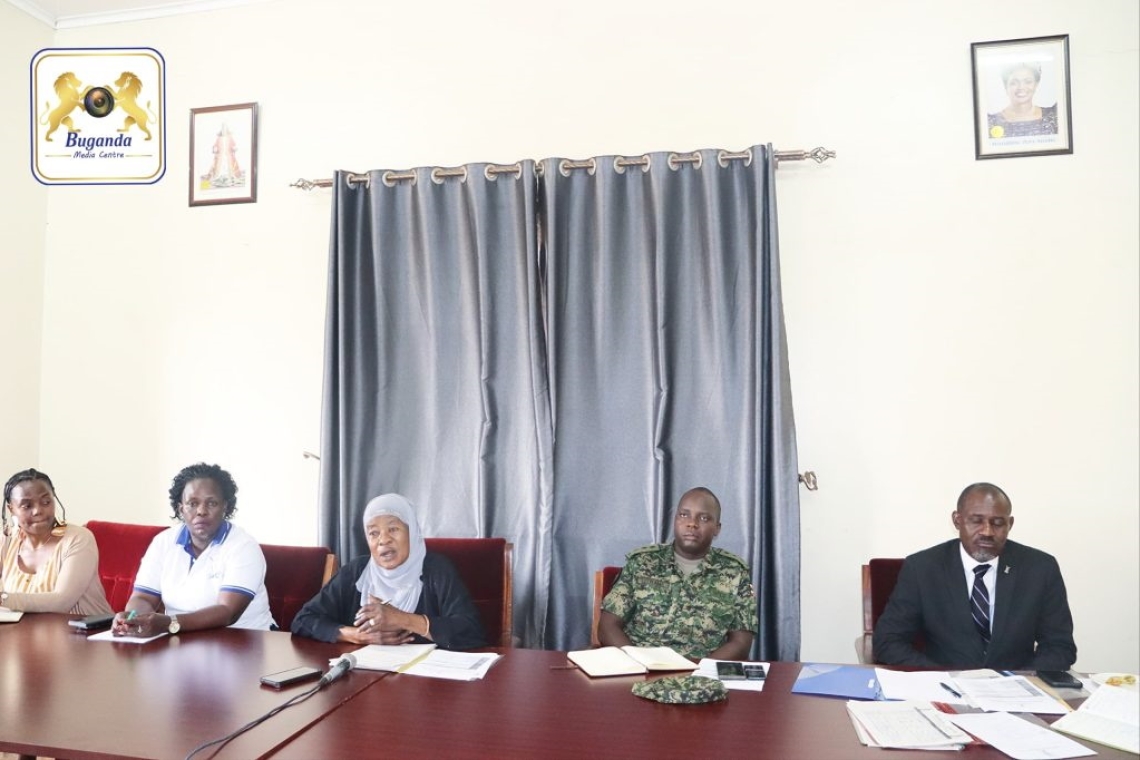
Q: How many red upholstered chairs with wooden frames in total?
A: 5